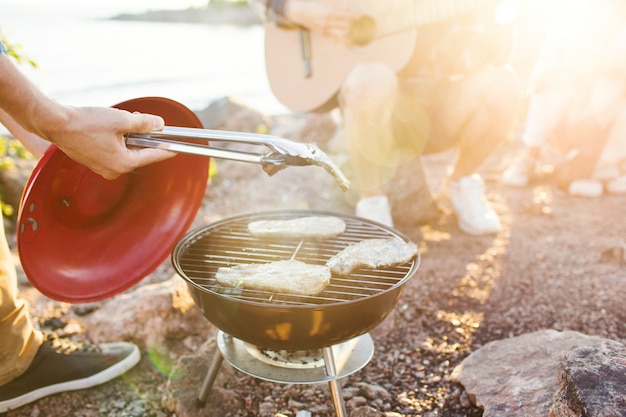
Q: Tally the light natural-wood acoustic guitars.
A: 1